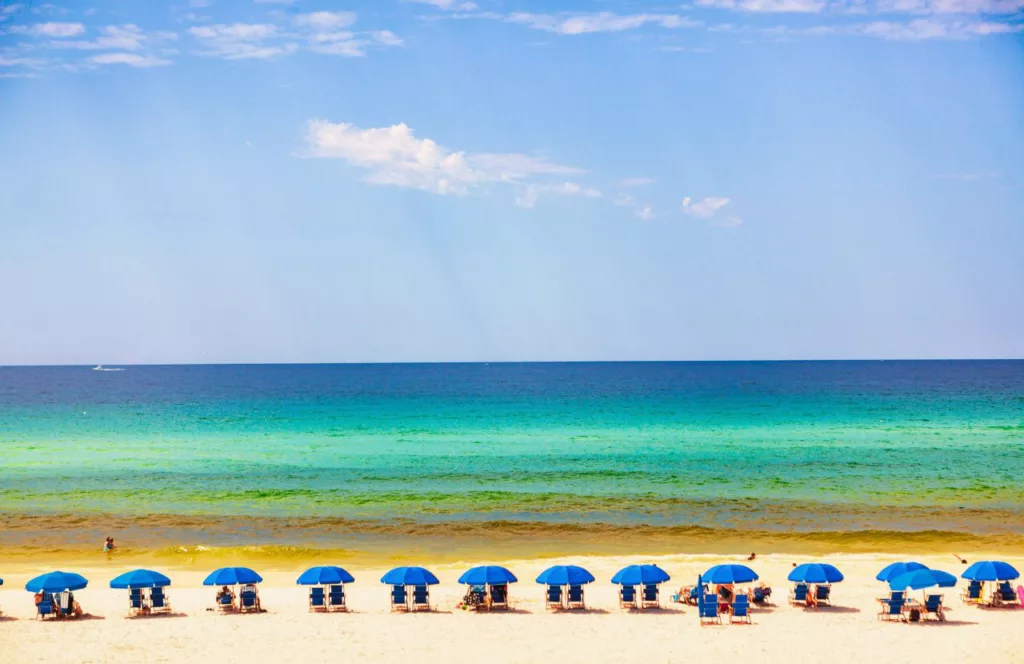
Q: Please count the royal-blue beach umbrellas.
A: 13